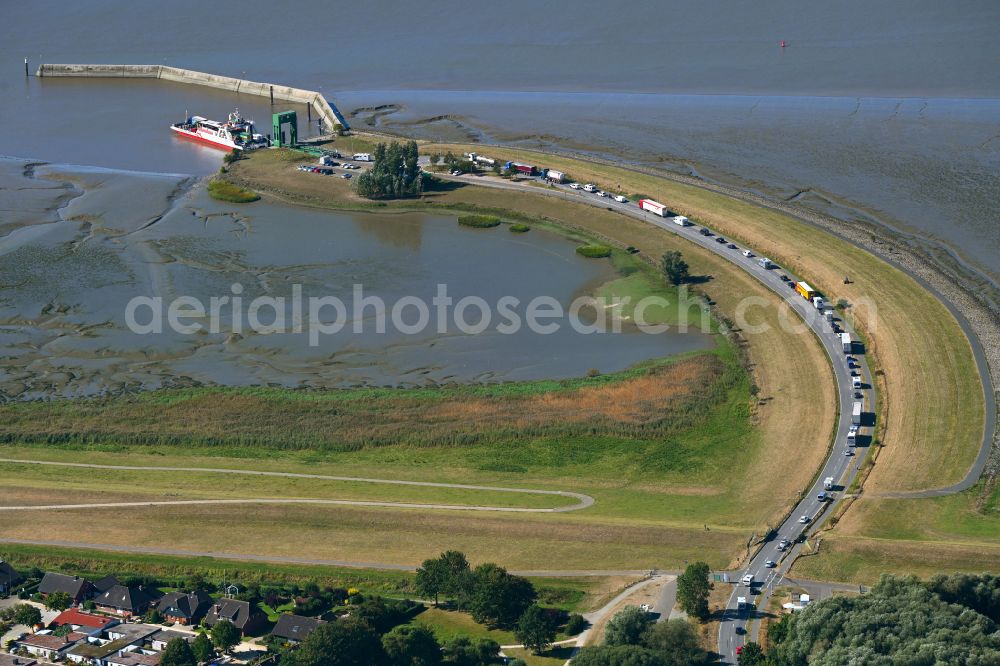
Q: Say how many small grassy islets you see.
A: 4